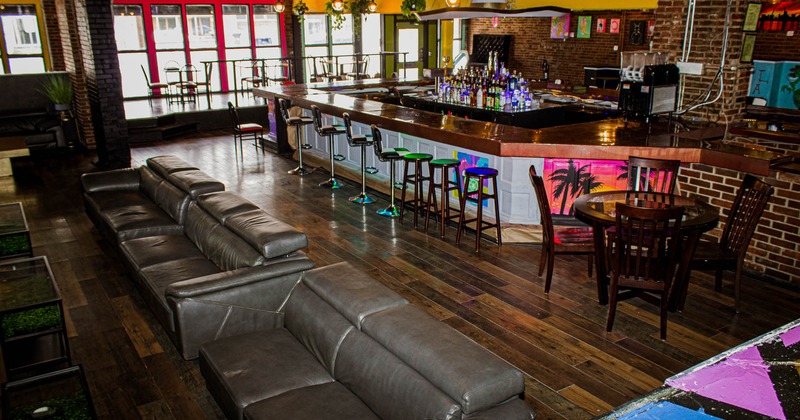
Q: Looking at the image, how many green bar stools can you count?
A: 2